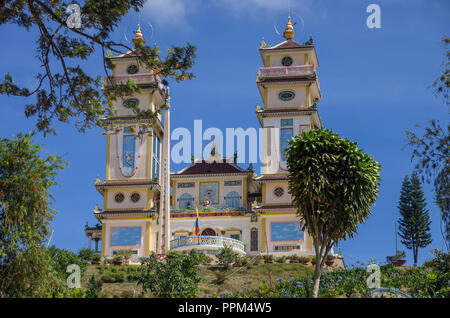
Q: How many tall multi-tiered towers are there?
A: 2